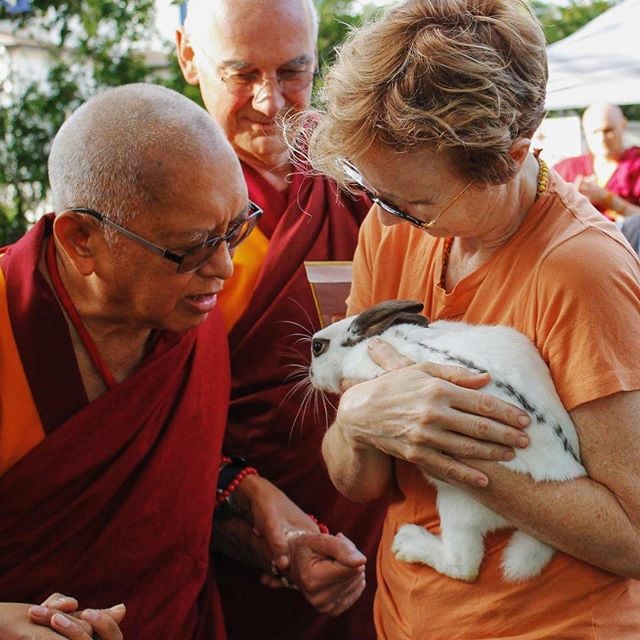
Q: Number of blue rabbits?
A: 0